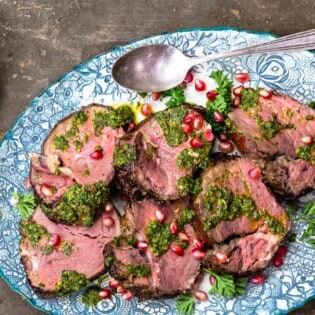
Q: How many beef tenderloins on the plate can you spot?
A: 6